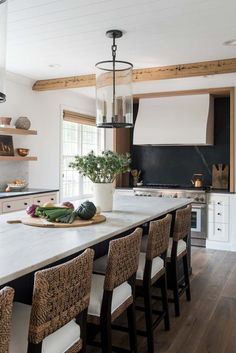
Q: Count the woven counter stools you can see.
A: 5